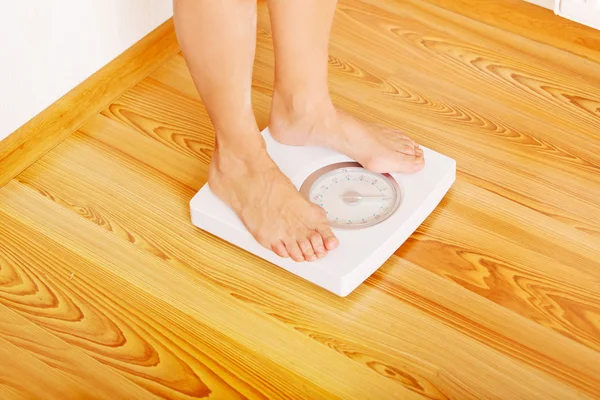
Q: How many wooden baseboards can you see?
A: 2